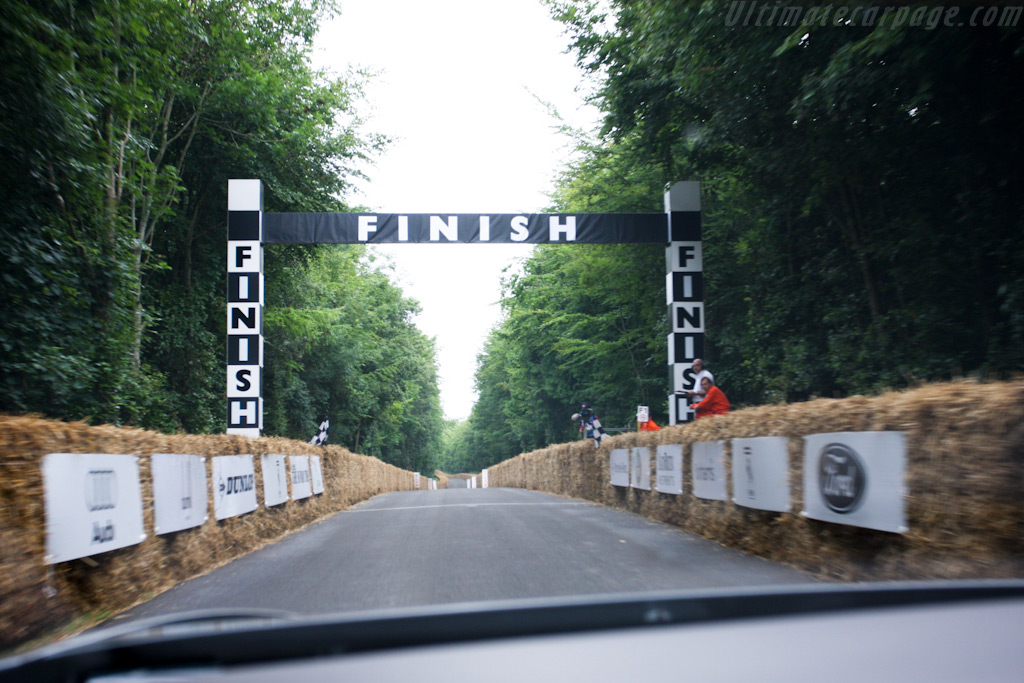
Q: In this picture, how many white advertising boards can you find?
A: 12